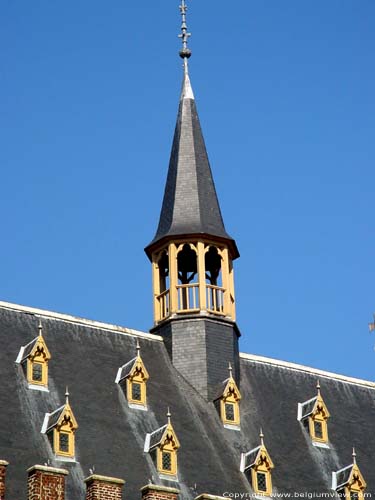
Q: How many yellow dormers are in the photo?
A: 8